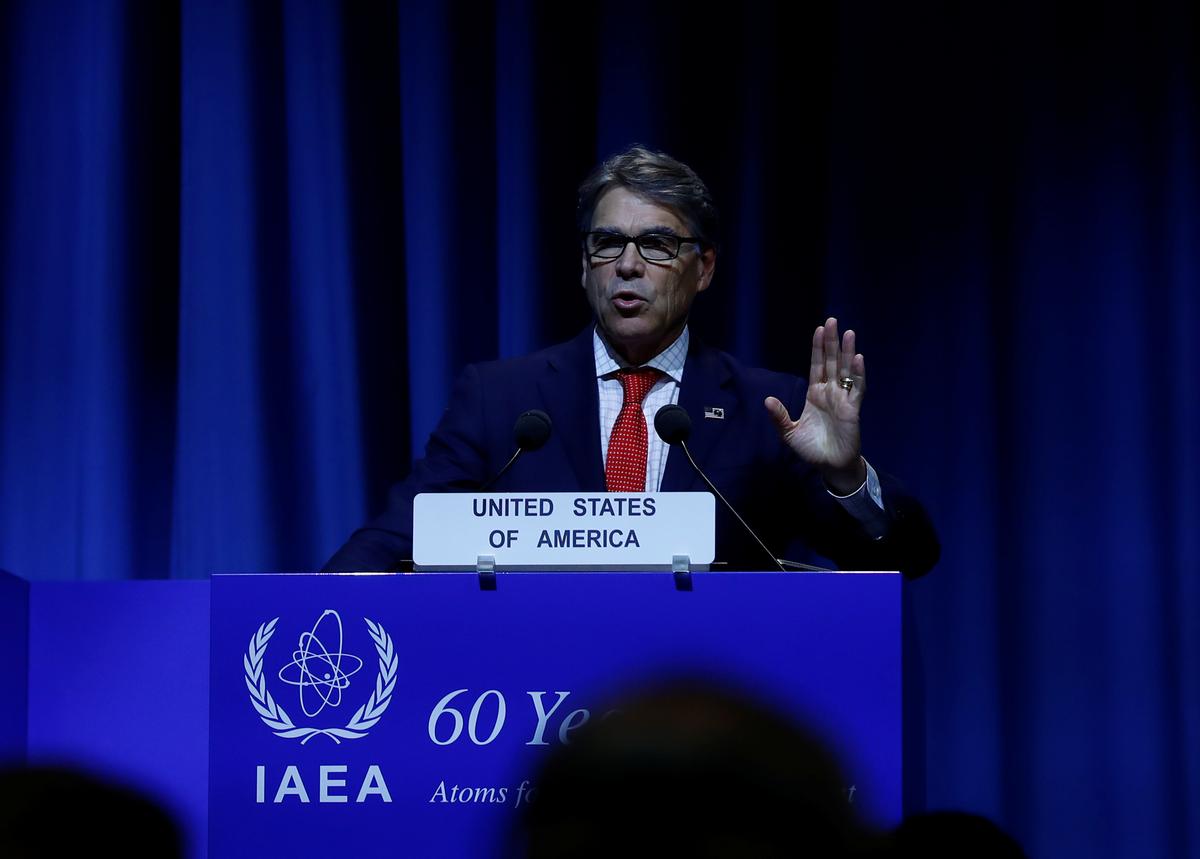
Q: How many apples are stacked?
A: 0